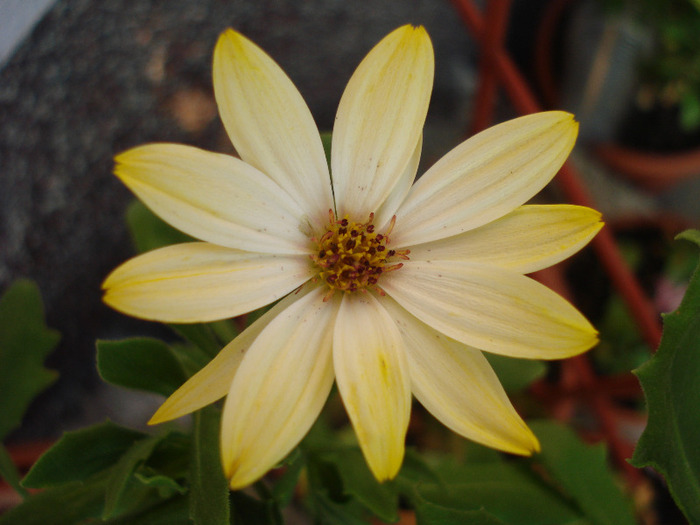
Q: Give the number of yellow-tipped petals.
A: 11